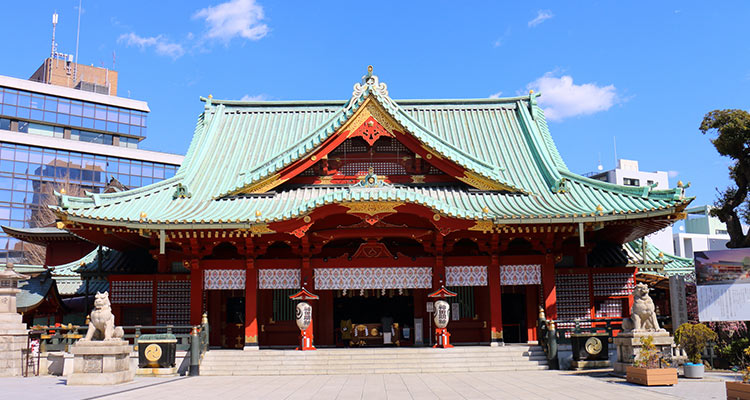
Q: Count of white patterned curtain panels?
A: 5